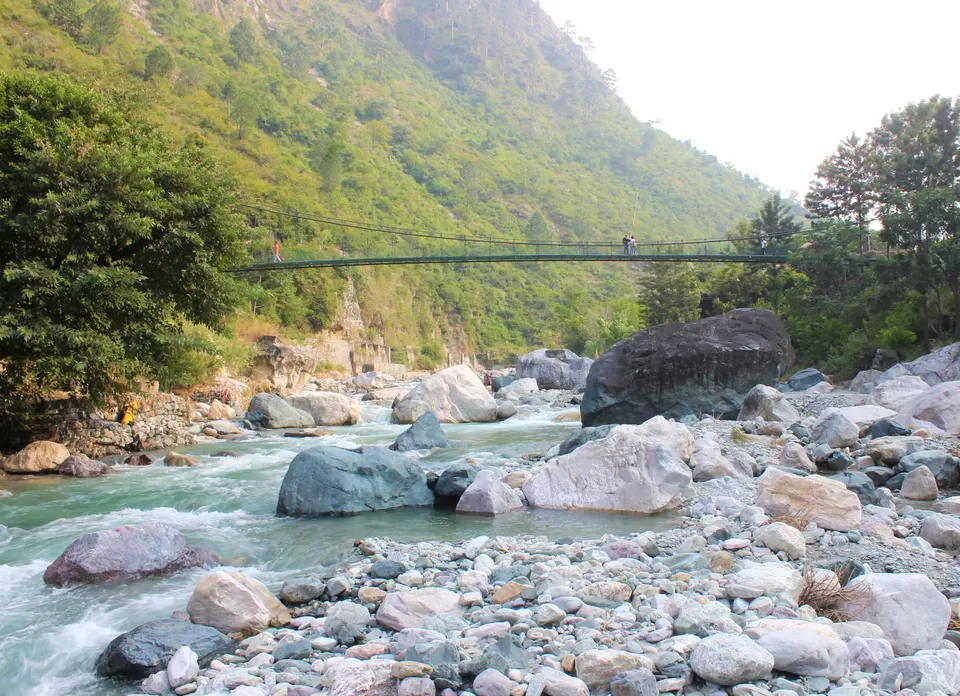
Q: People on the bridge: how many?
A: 4